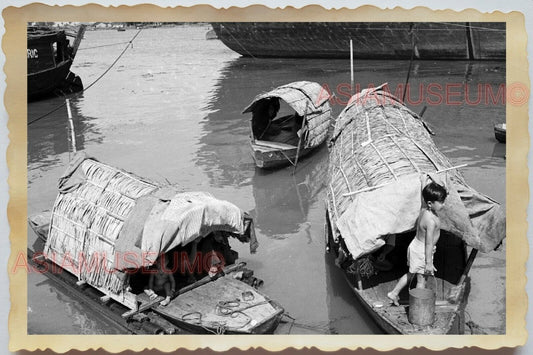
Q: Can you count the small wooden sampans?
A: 3